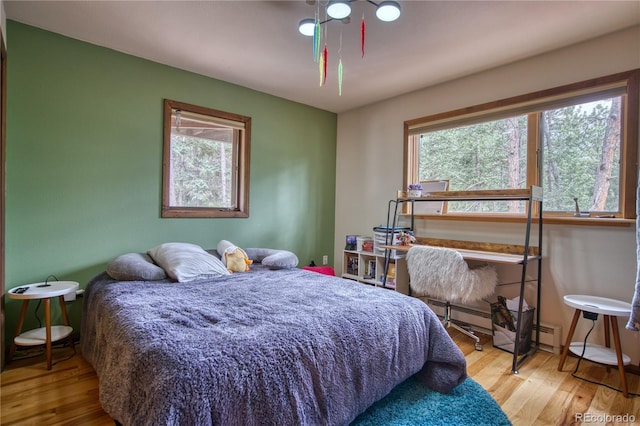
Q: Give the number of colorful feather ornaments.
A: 6